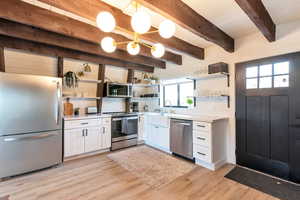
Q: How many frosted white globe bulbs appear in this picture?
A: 6